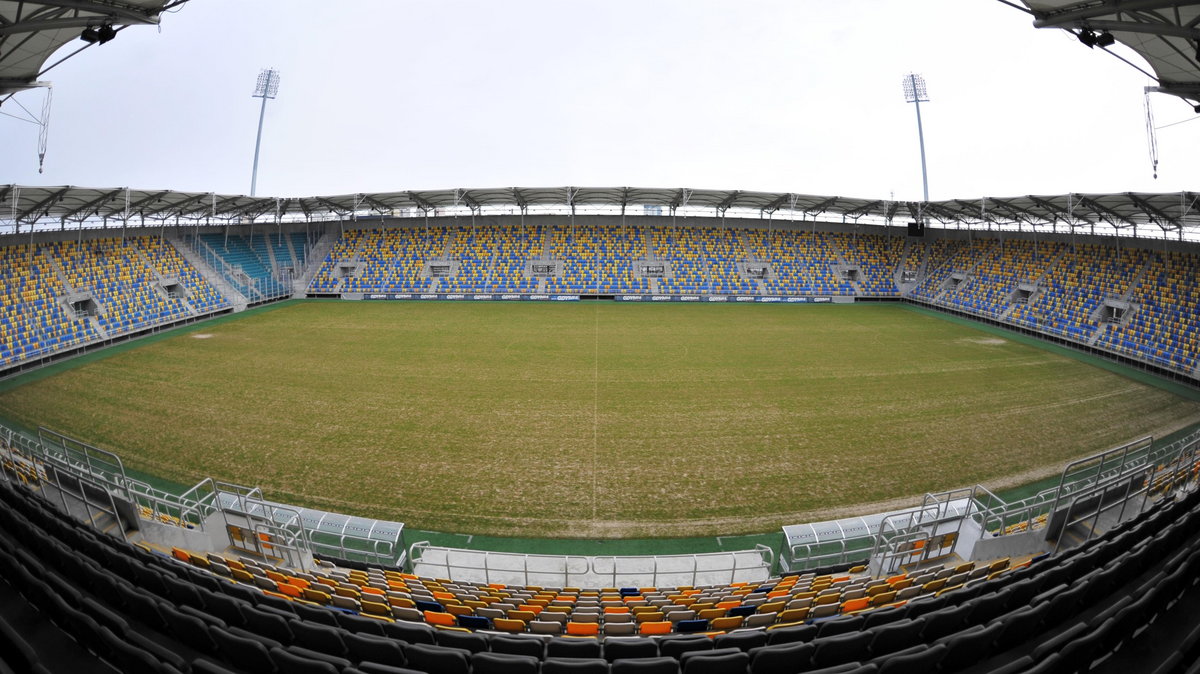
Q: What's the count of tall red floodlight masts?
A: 0